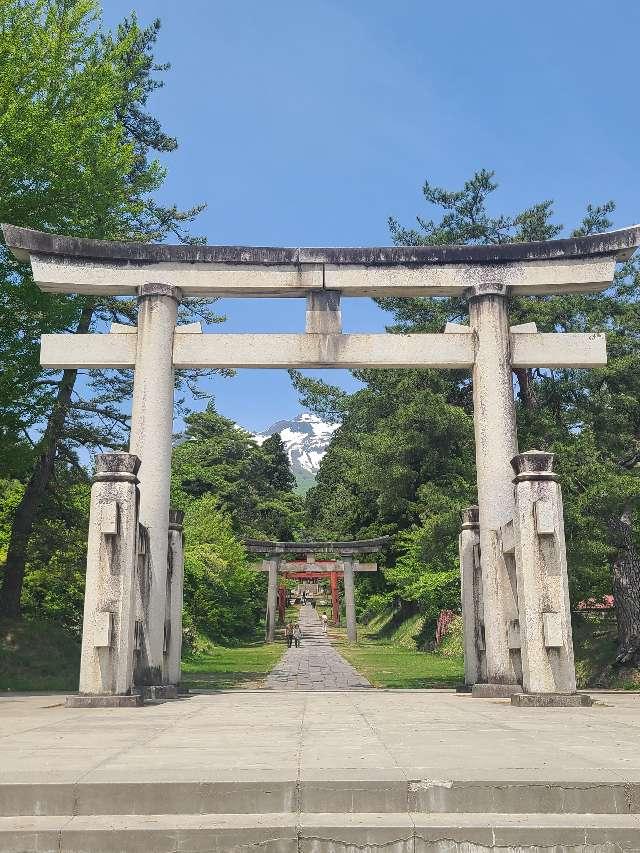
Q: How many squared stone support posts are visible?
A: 4